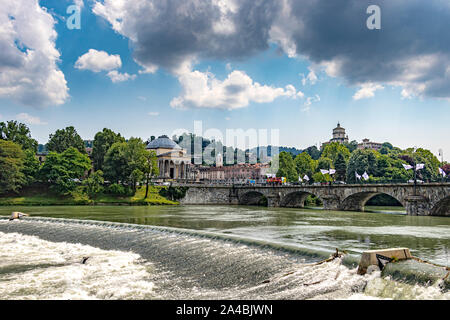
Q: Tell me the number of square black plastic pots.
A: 0